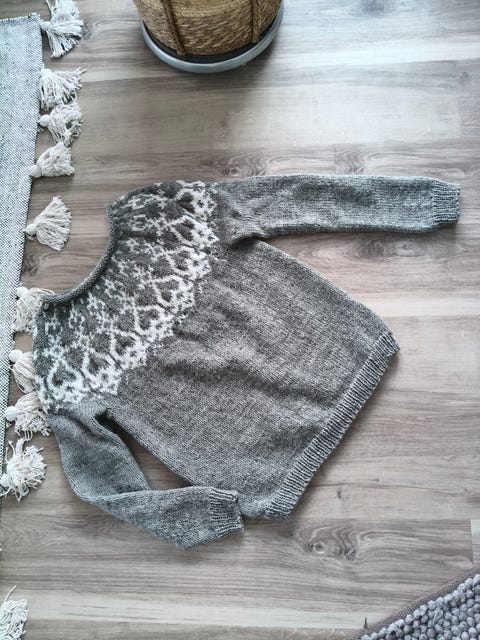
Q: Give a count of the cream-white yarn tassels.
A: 10